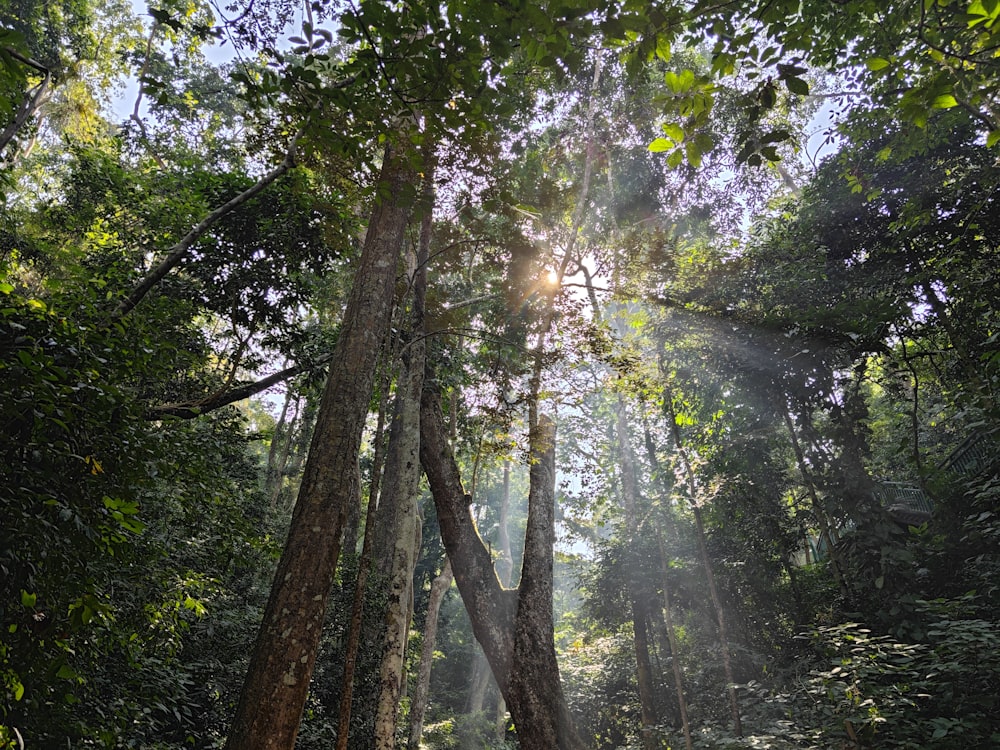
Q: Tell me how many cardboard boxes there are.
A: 0